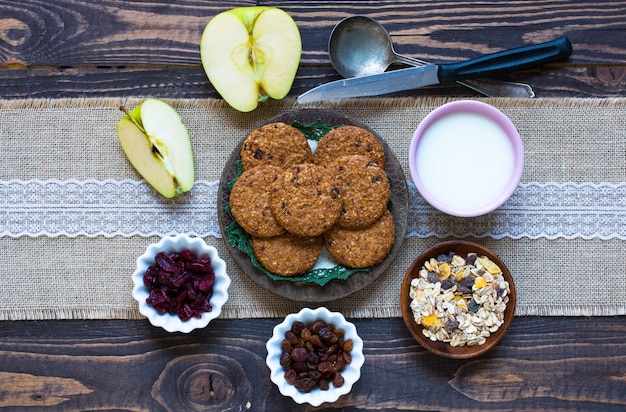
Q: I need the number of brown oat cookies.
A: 7